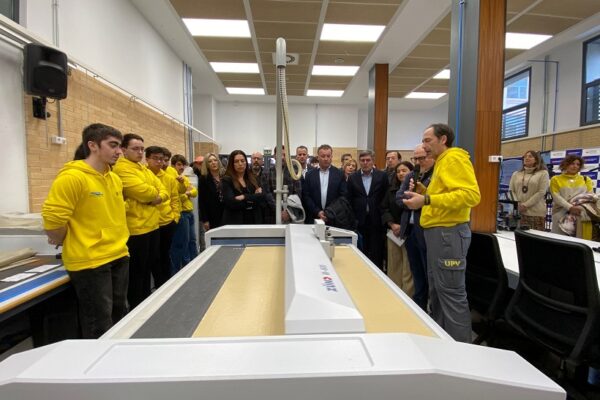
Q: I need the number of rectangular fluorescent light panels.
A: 9